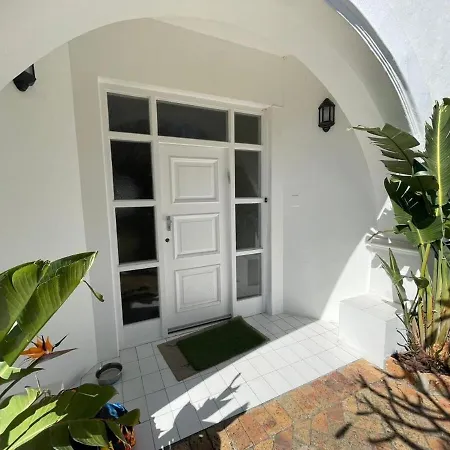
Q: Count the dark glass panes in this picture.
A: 9